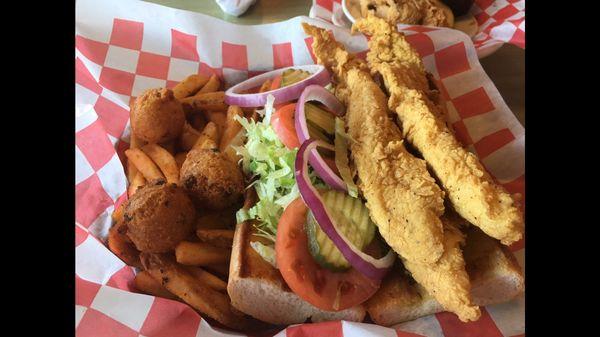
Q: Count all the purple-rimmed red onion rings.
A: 3